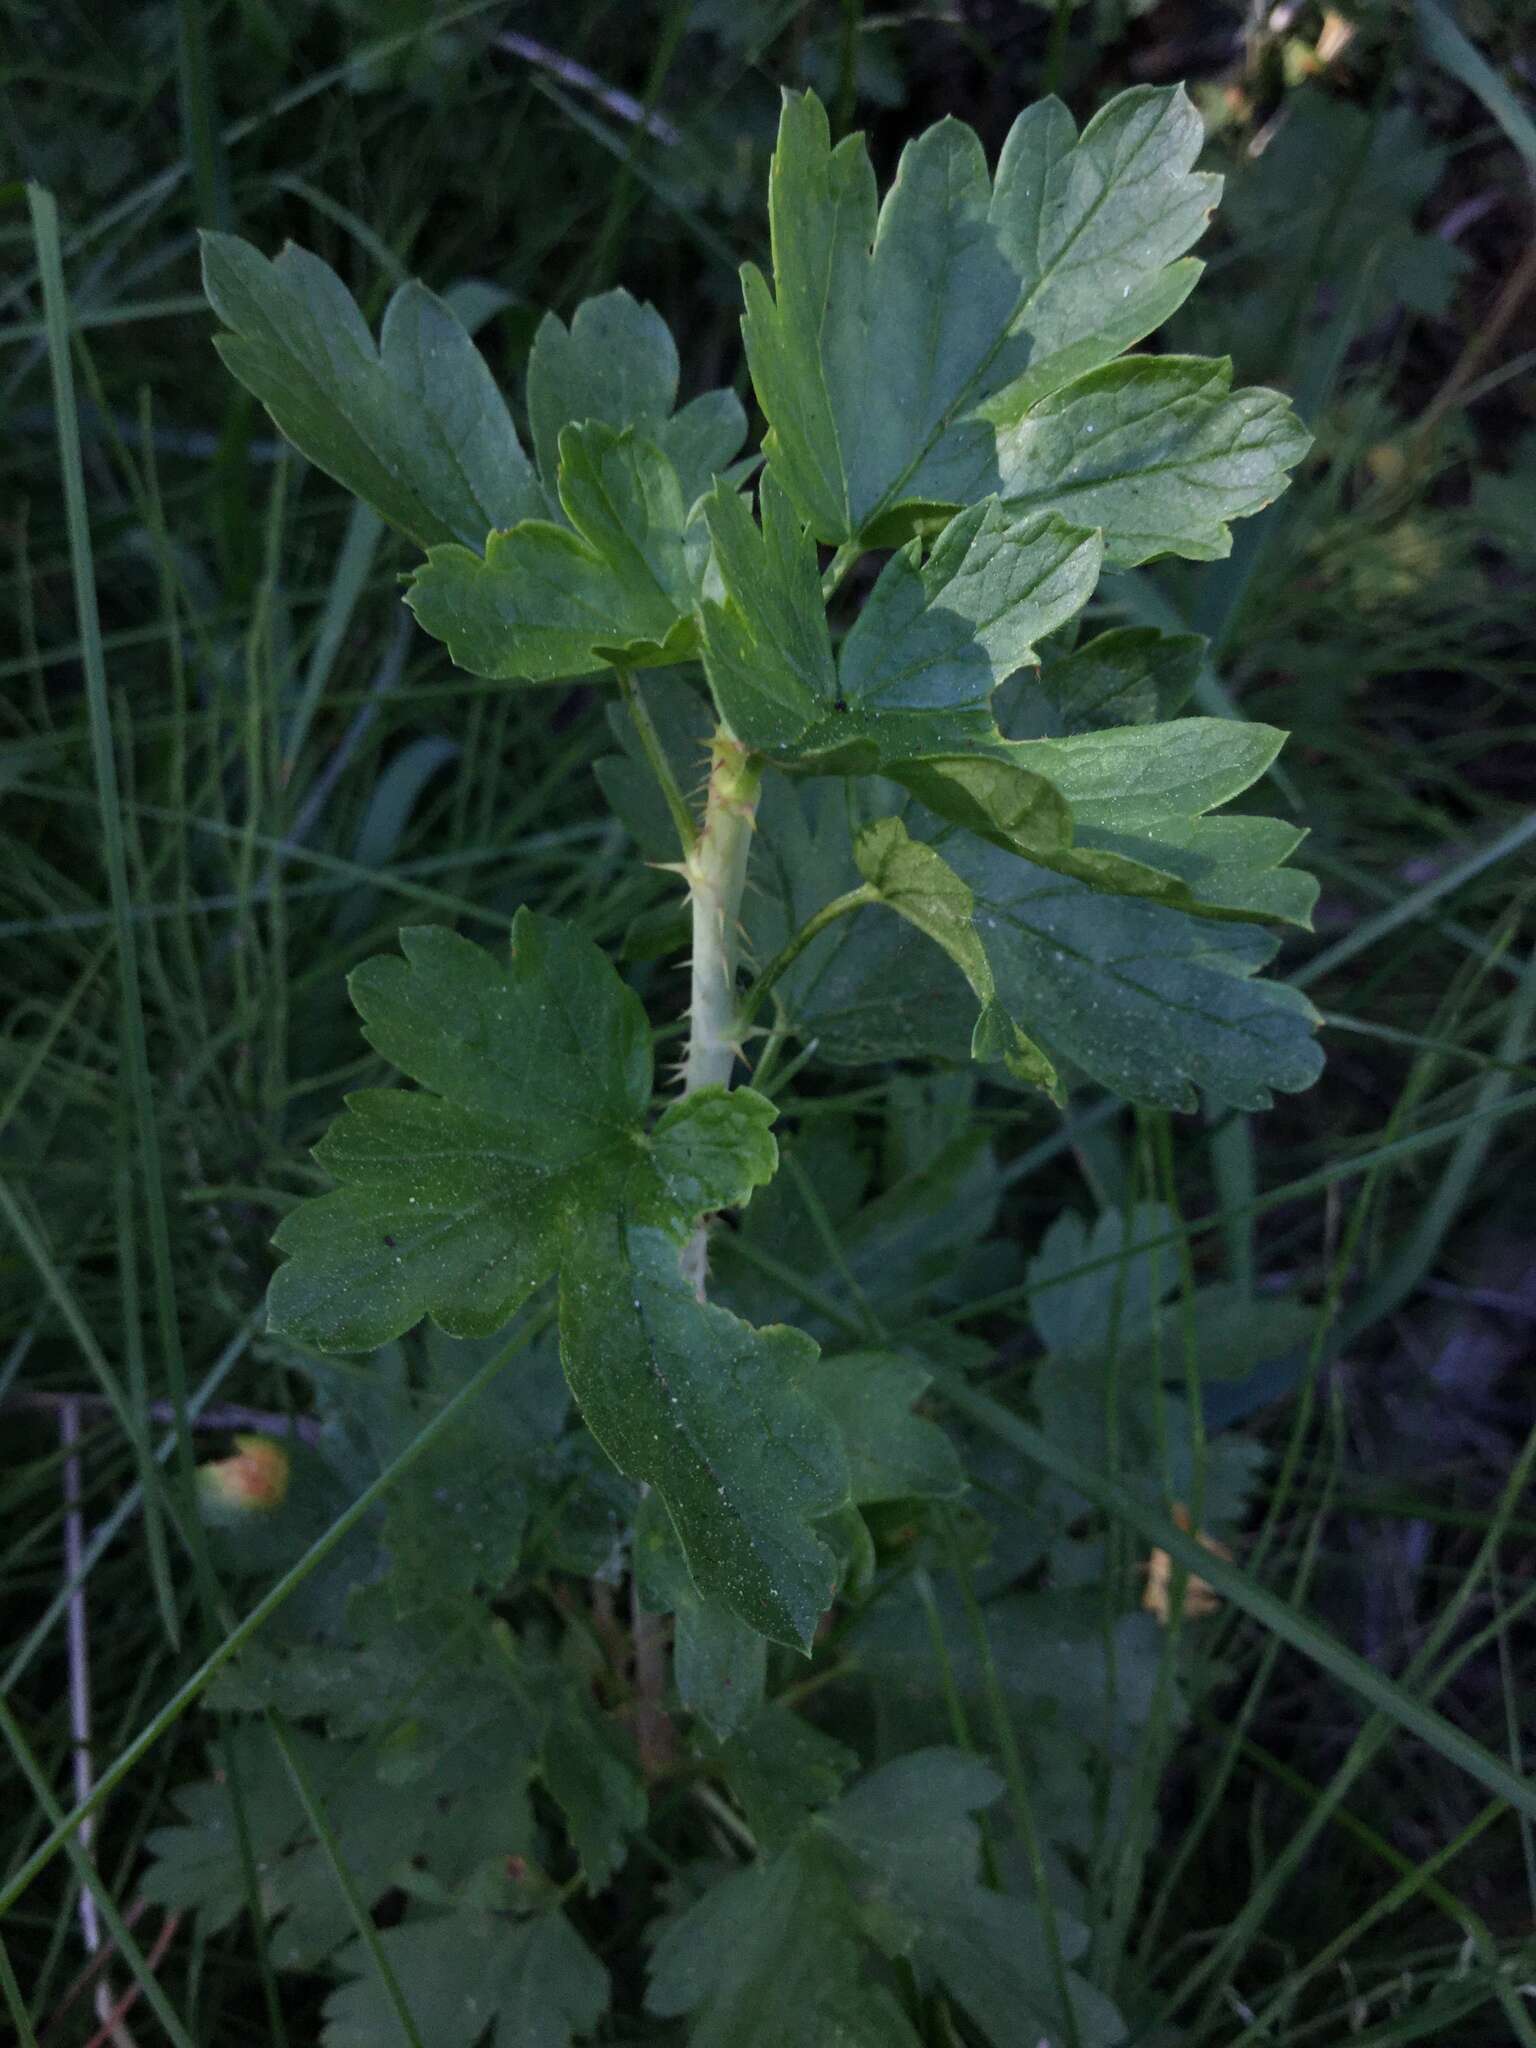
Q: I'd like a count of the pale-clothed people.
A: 0